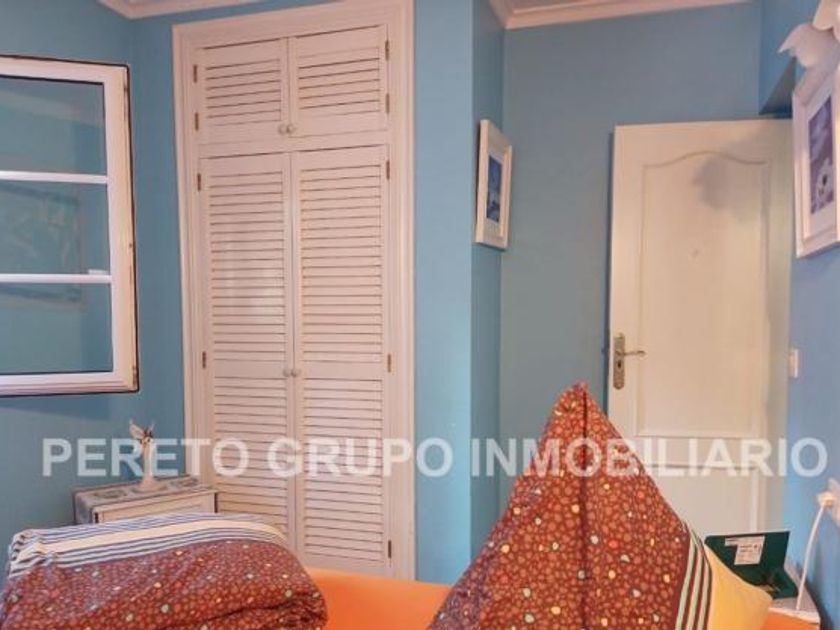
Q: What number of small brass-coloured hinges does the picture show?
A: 9